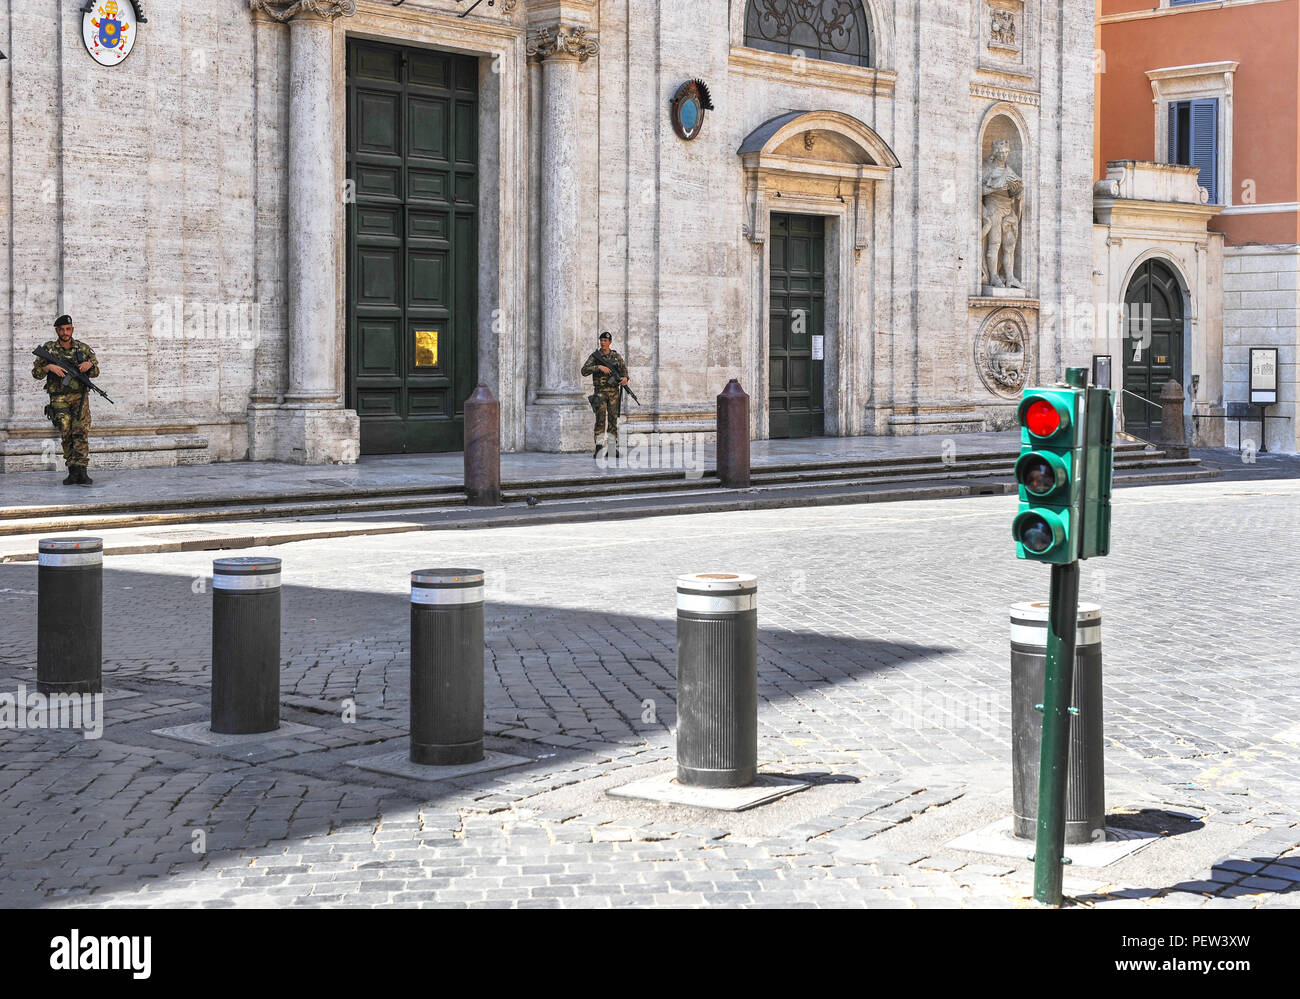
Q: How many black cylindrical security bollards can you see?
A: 5